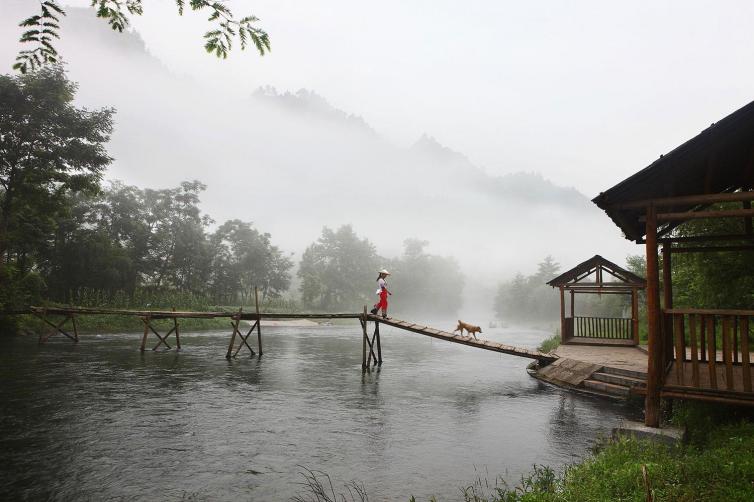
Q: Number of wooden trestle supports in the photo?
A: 4